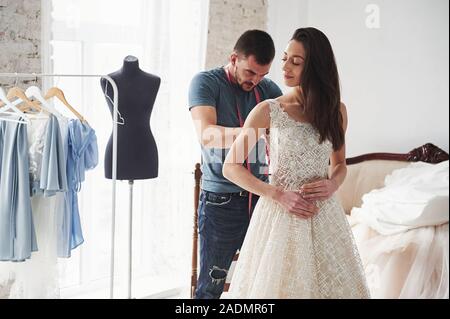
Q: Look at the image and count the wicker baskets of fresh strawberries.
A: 0